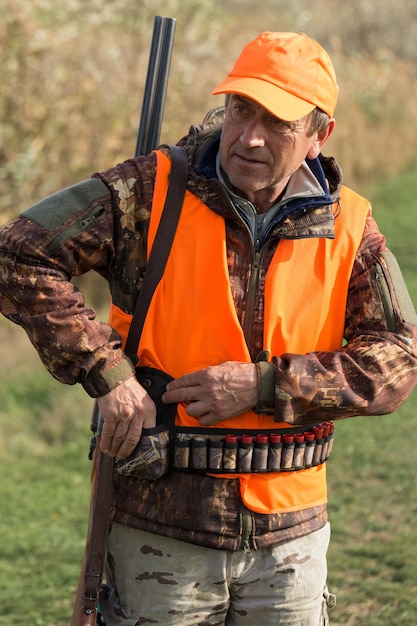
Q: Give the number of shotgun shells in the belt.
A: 10